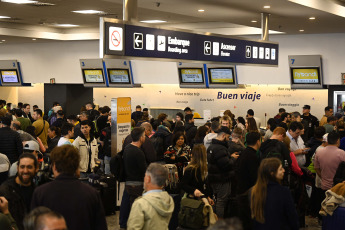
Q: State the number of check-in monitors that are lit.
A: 6